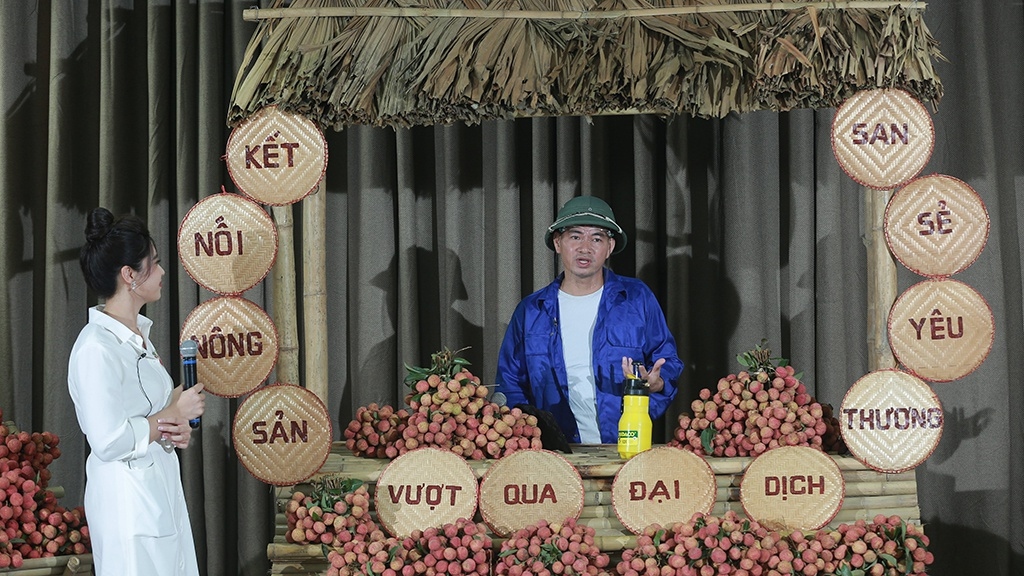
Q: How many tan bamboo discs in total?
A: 12